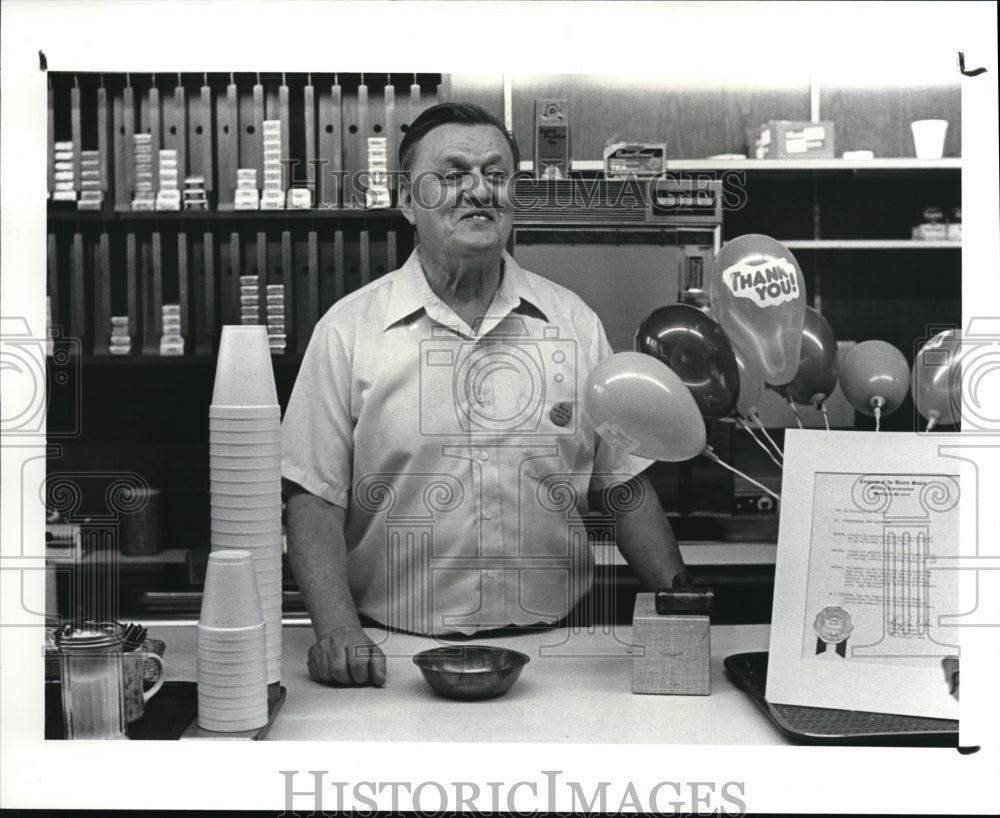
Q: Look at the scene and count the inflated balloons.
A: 7